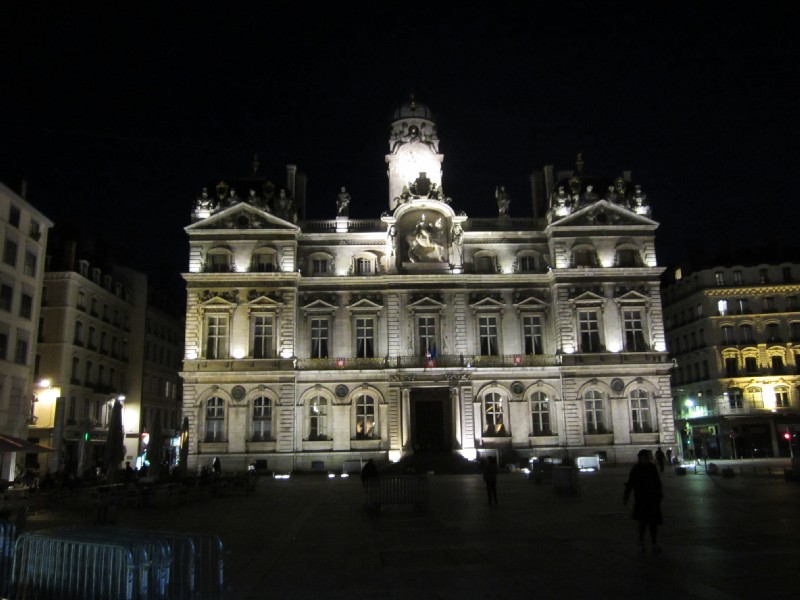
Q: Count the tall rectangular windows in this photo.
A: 9